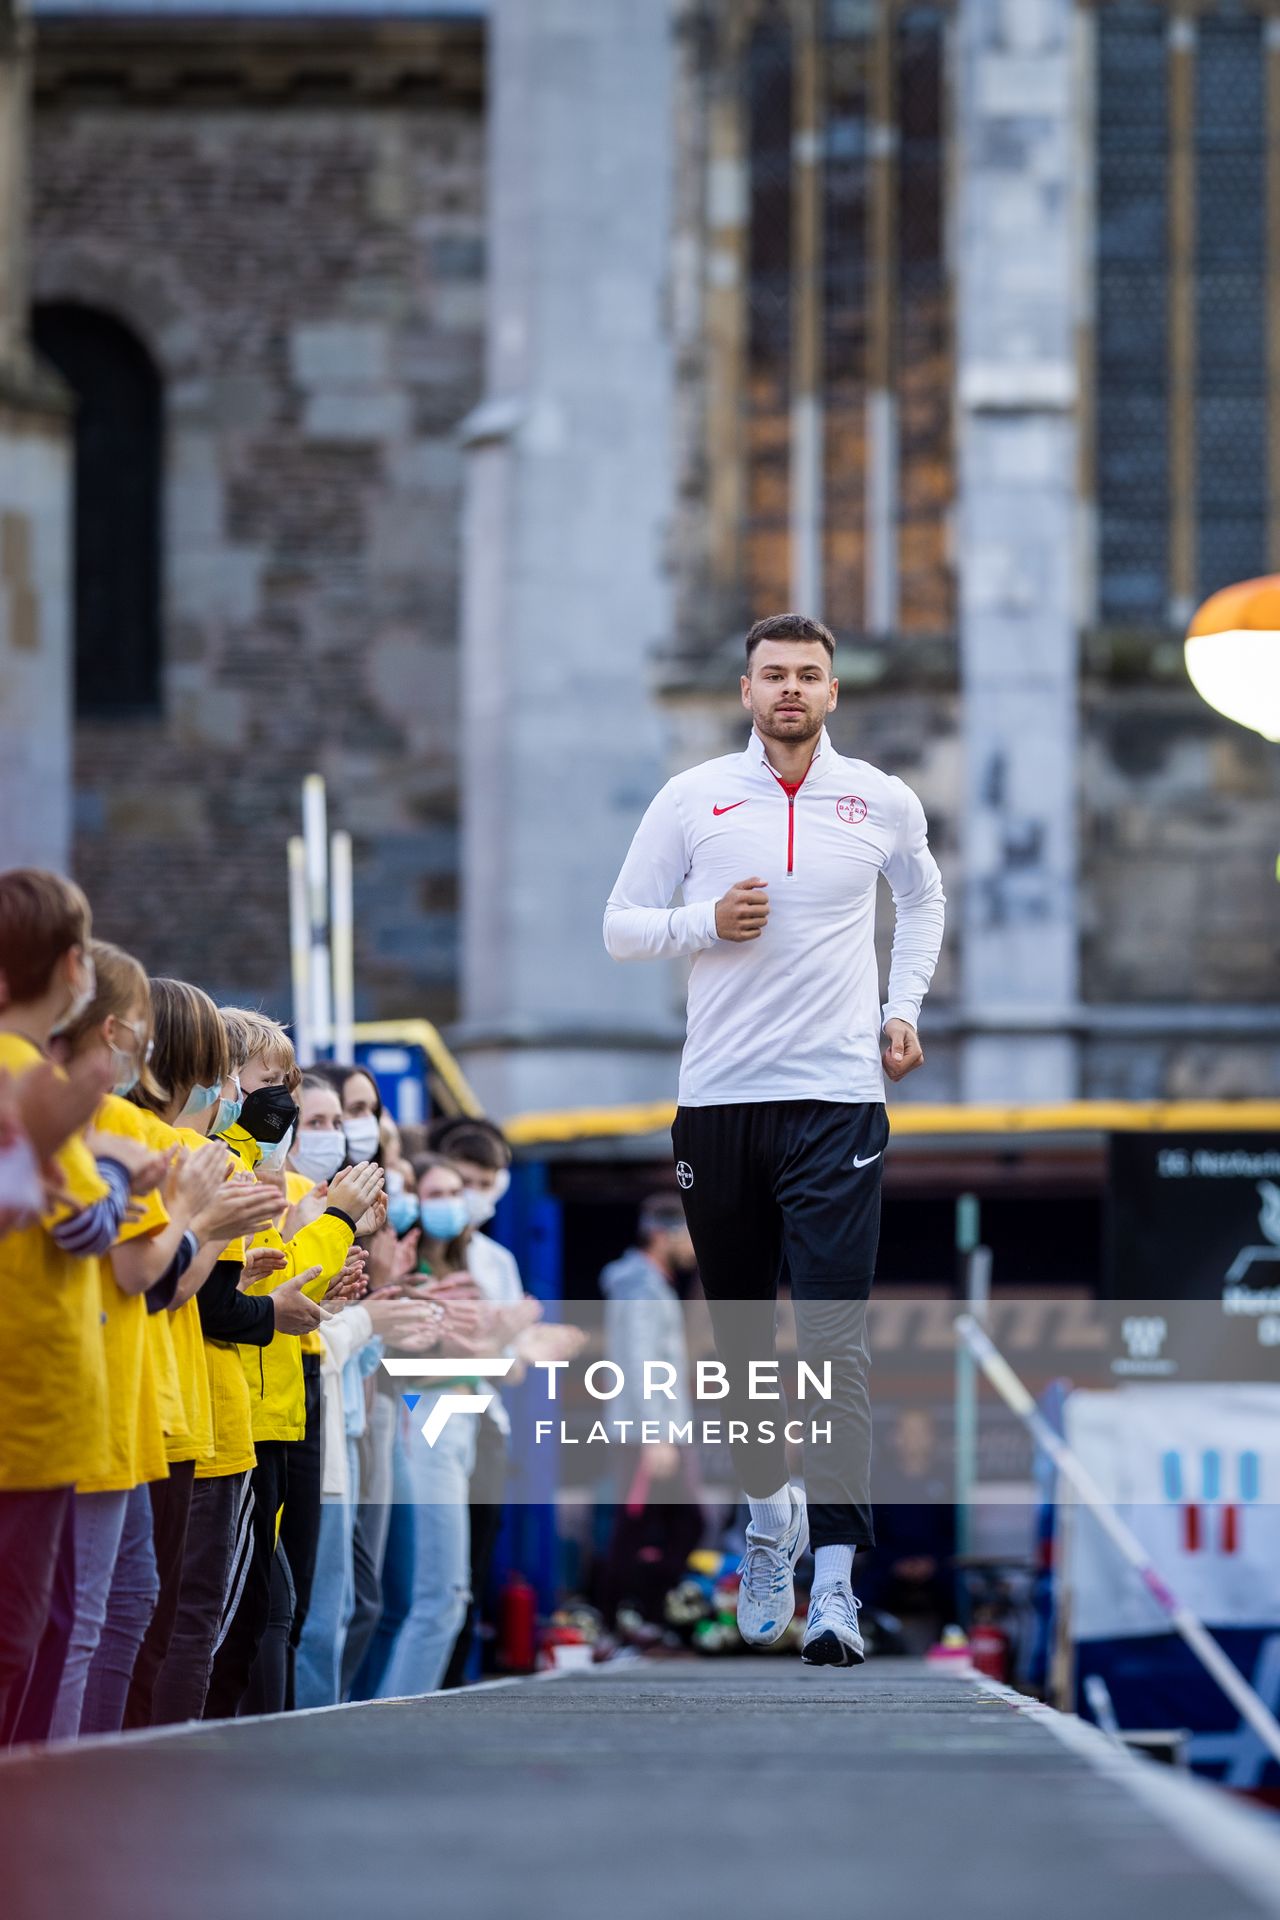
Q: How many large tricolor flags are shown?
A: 0